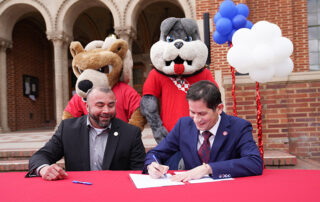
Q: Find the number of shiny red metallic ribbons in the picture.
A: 2